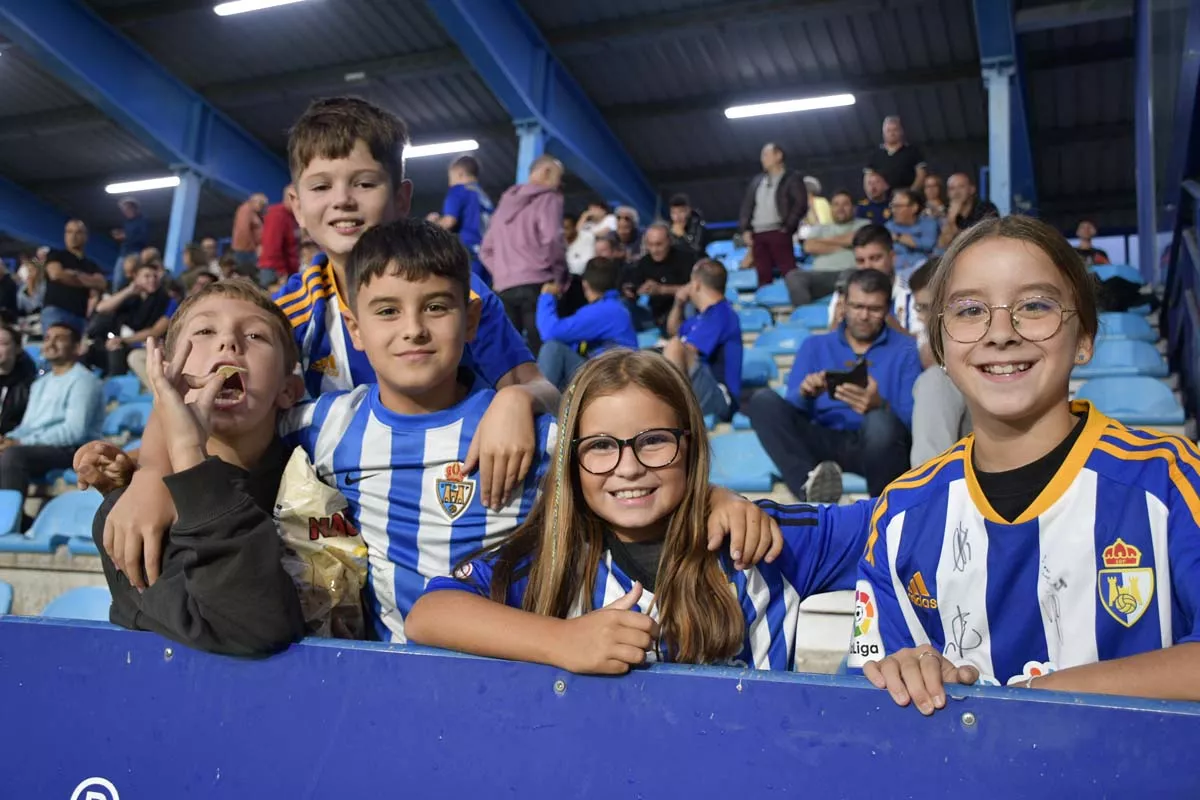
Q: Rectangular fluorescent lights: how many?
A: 4